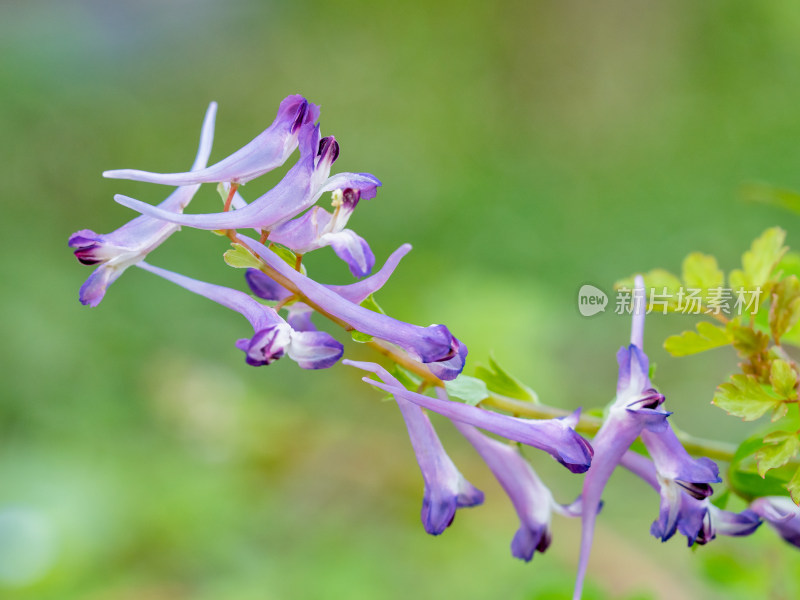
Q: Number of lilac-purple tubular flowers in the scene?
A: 14